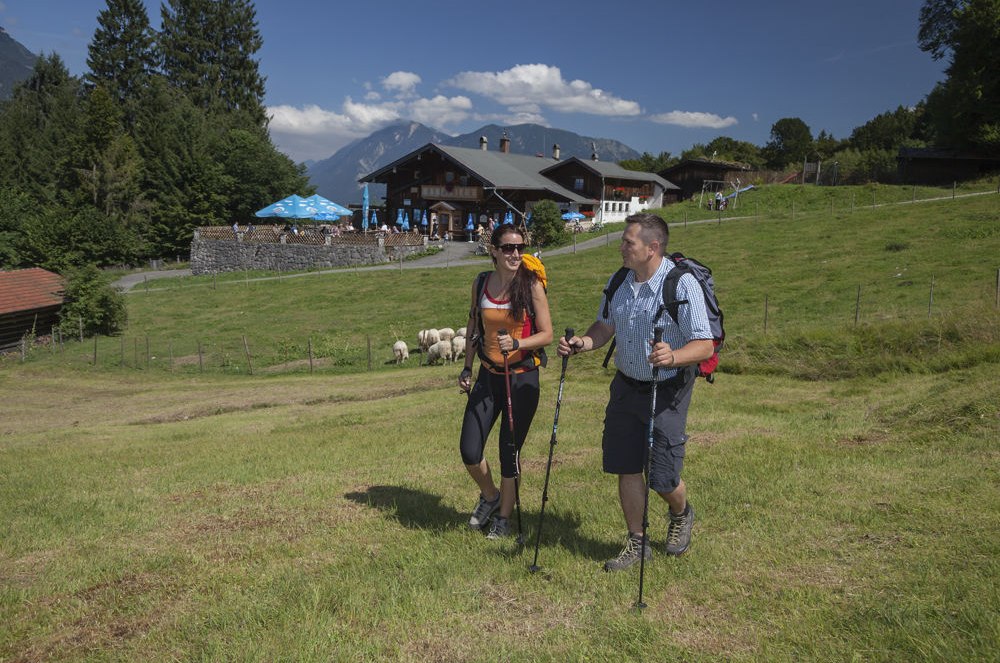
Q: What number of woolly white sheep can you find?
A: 7